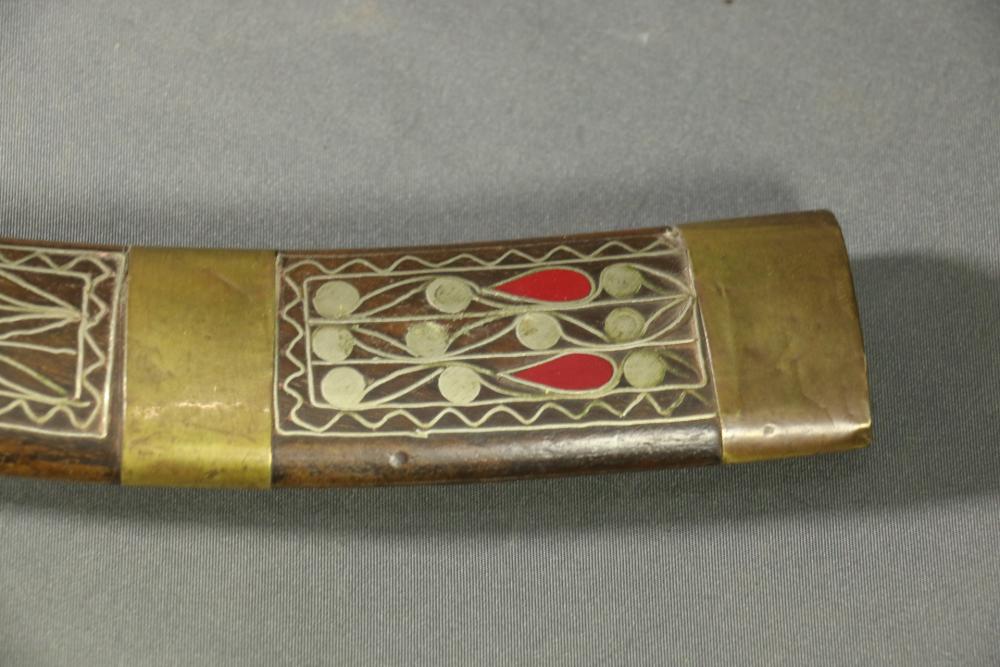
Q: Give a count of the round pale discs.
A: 10